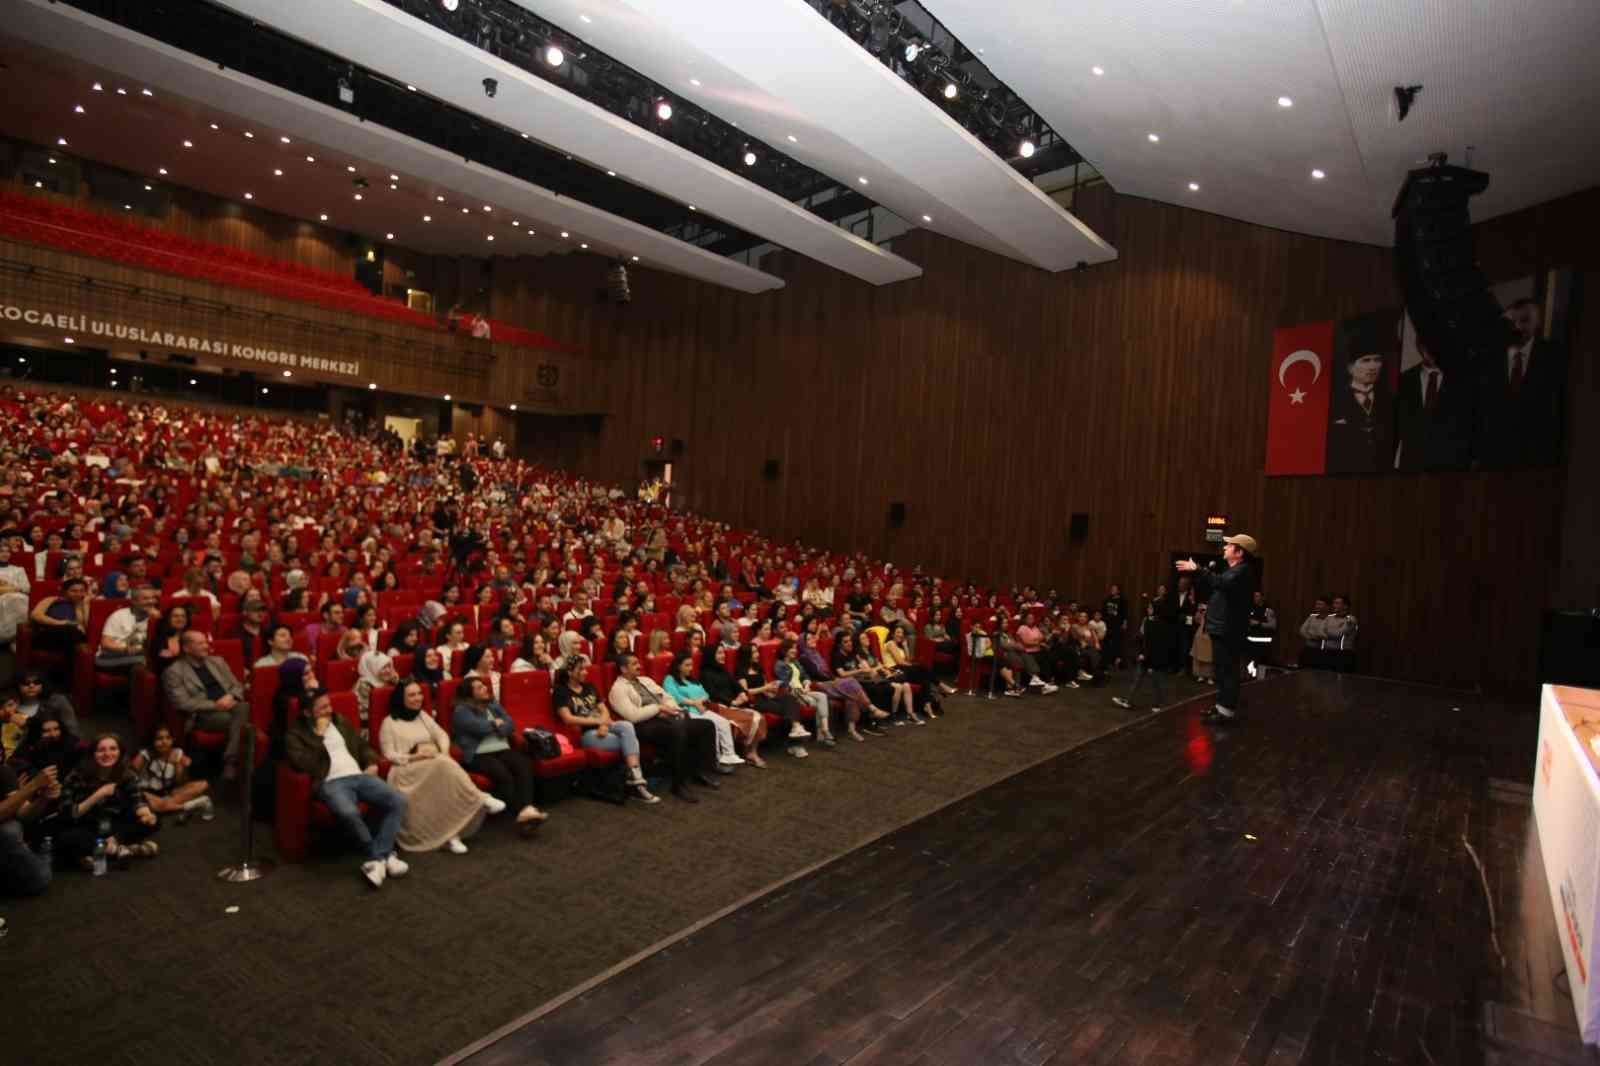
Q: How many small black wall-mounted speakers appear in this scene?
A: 4